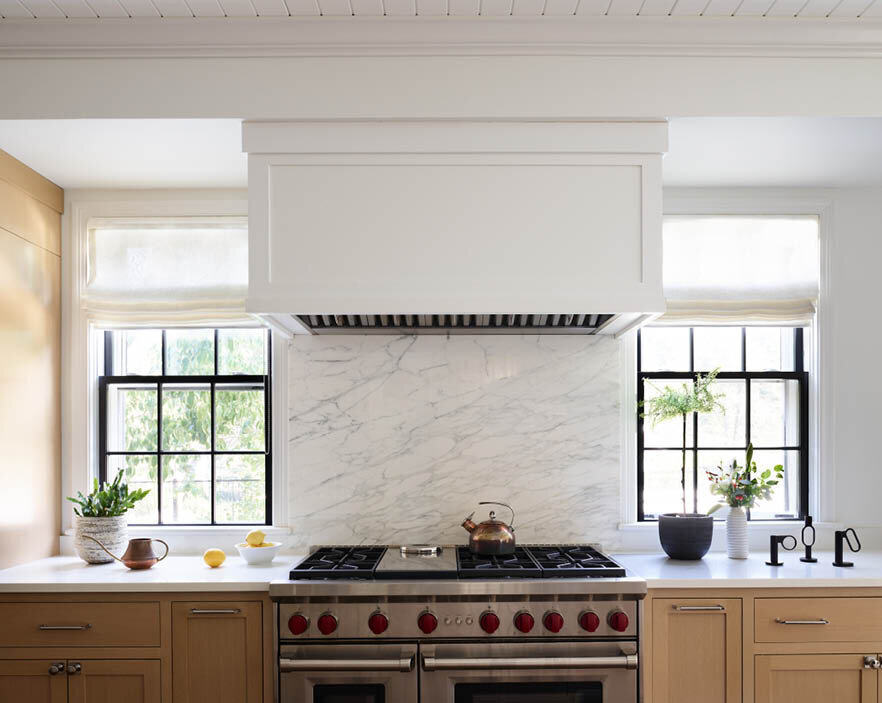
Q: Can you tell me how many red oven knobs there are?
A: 9